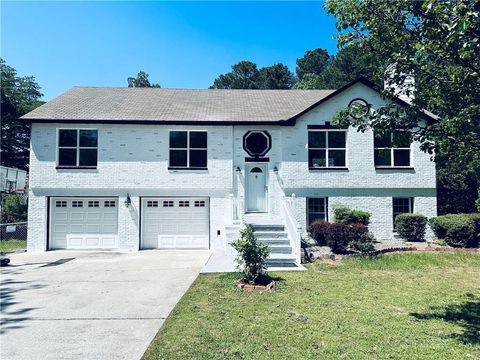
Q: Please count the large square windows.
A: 4